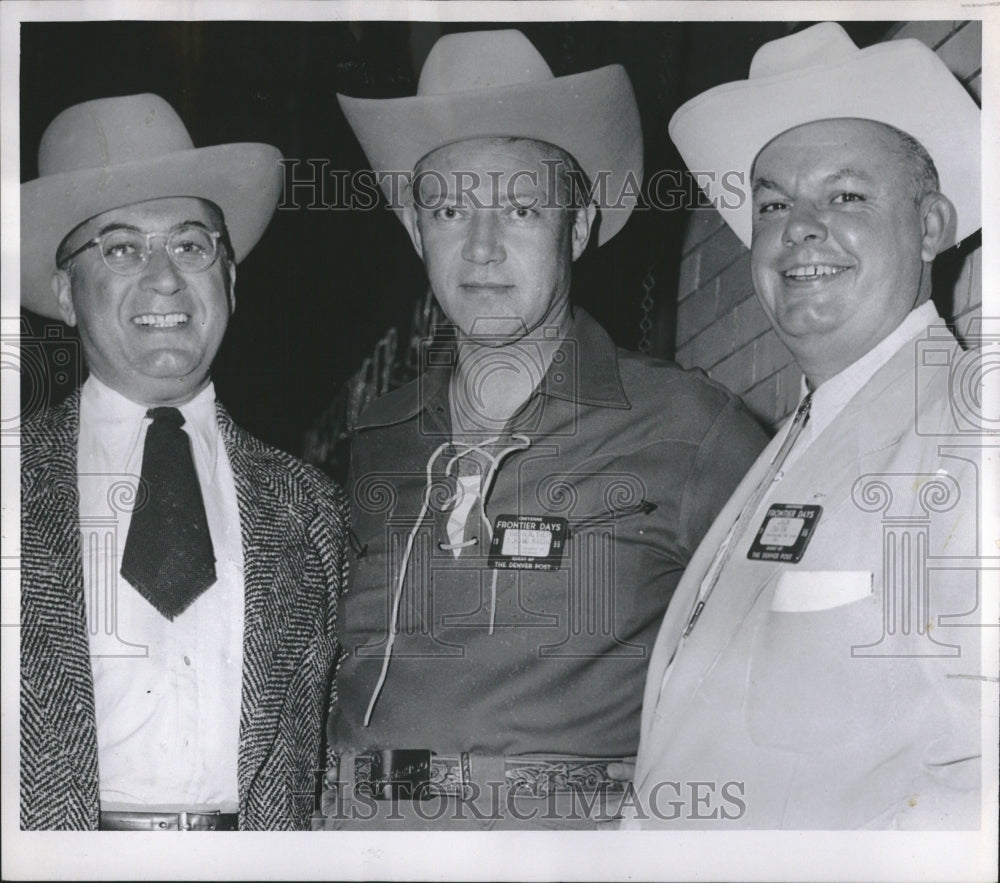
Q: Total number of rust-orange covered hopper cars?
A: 0